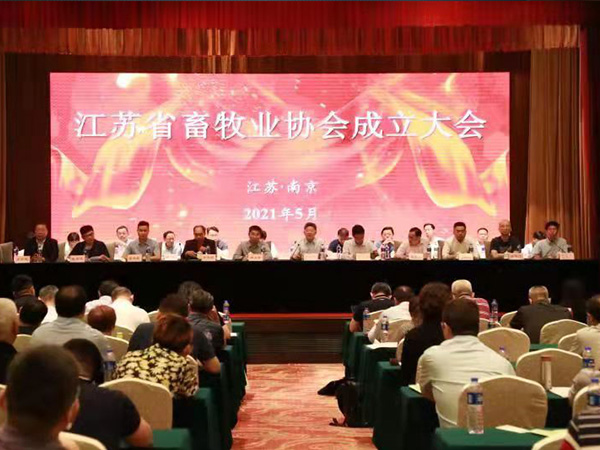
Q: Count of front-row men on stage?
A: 11